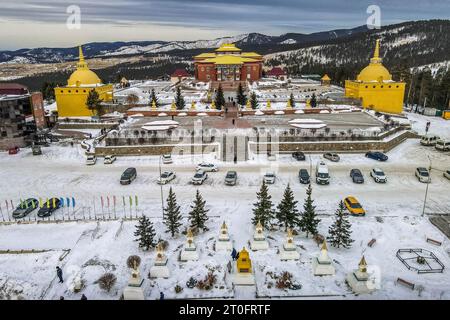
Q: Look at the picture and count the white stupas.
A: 8